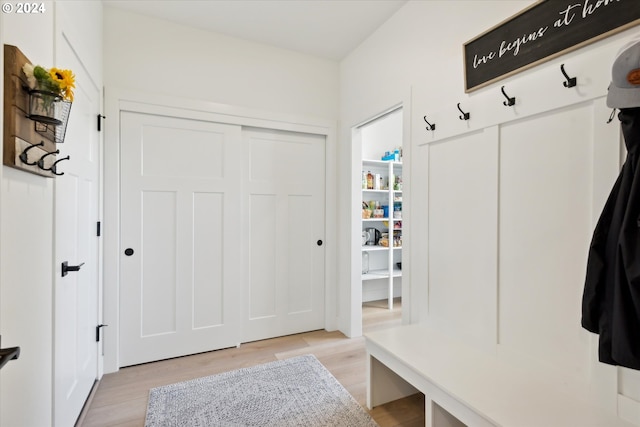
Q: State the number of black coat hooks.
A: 7